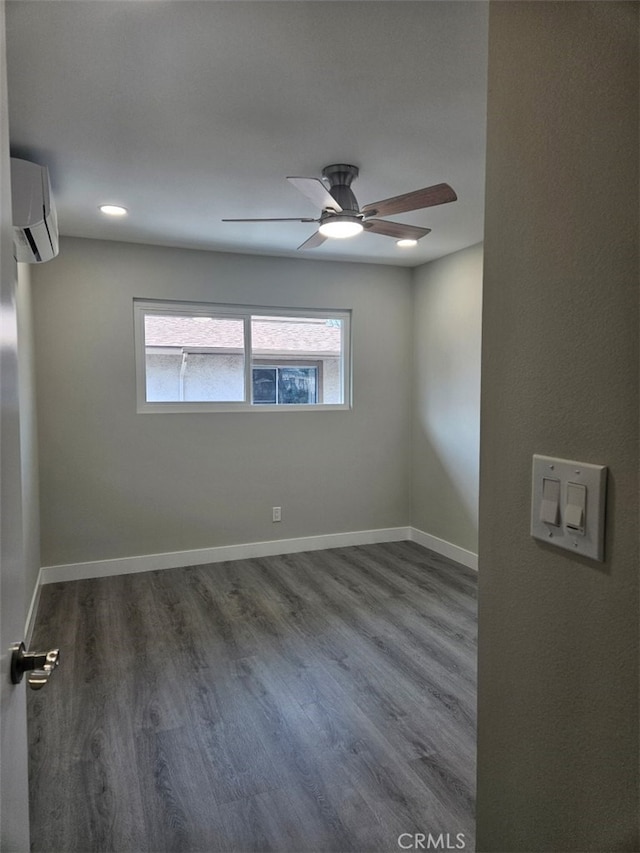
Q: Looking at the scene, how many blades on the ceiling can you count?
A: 5